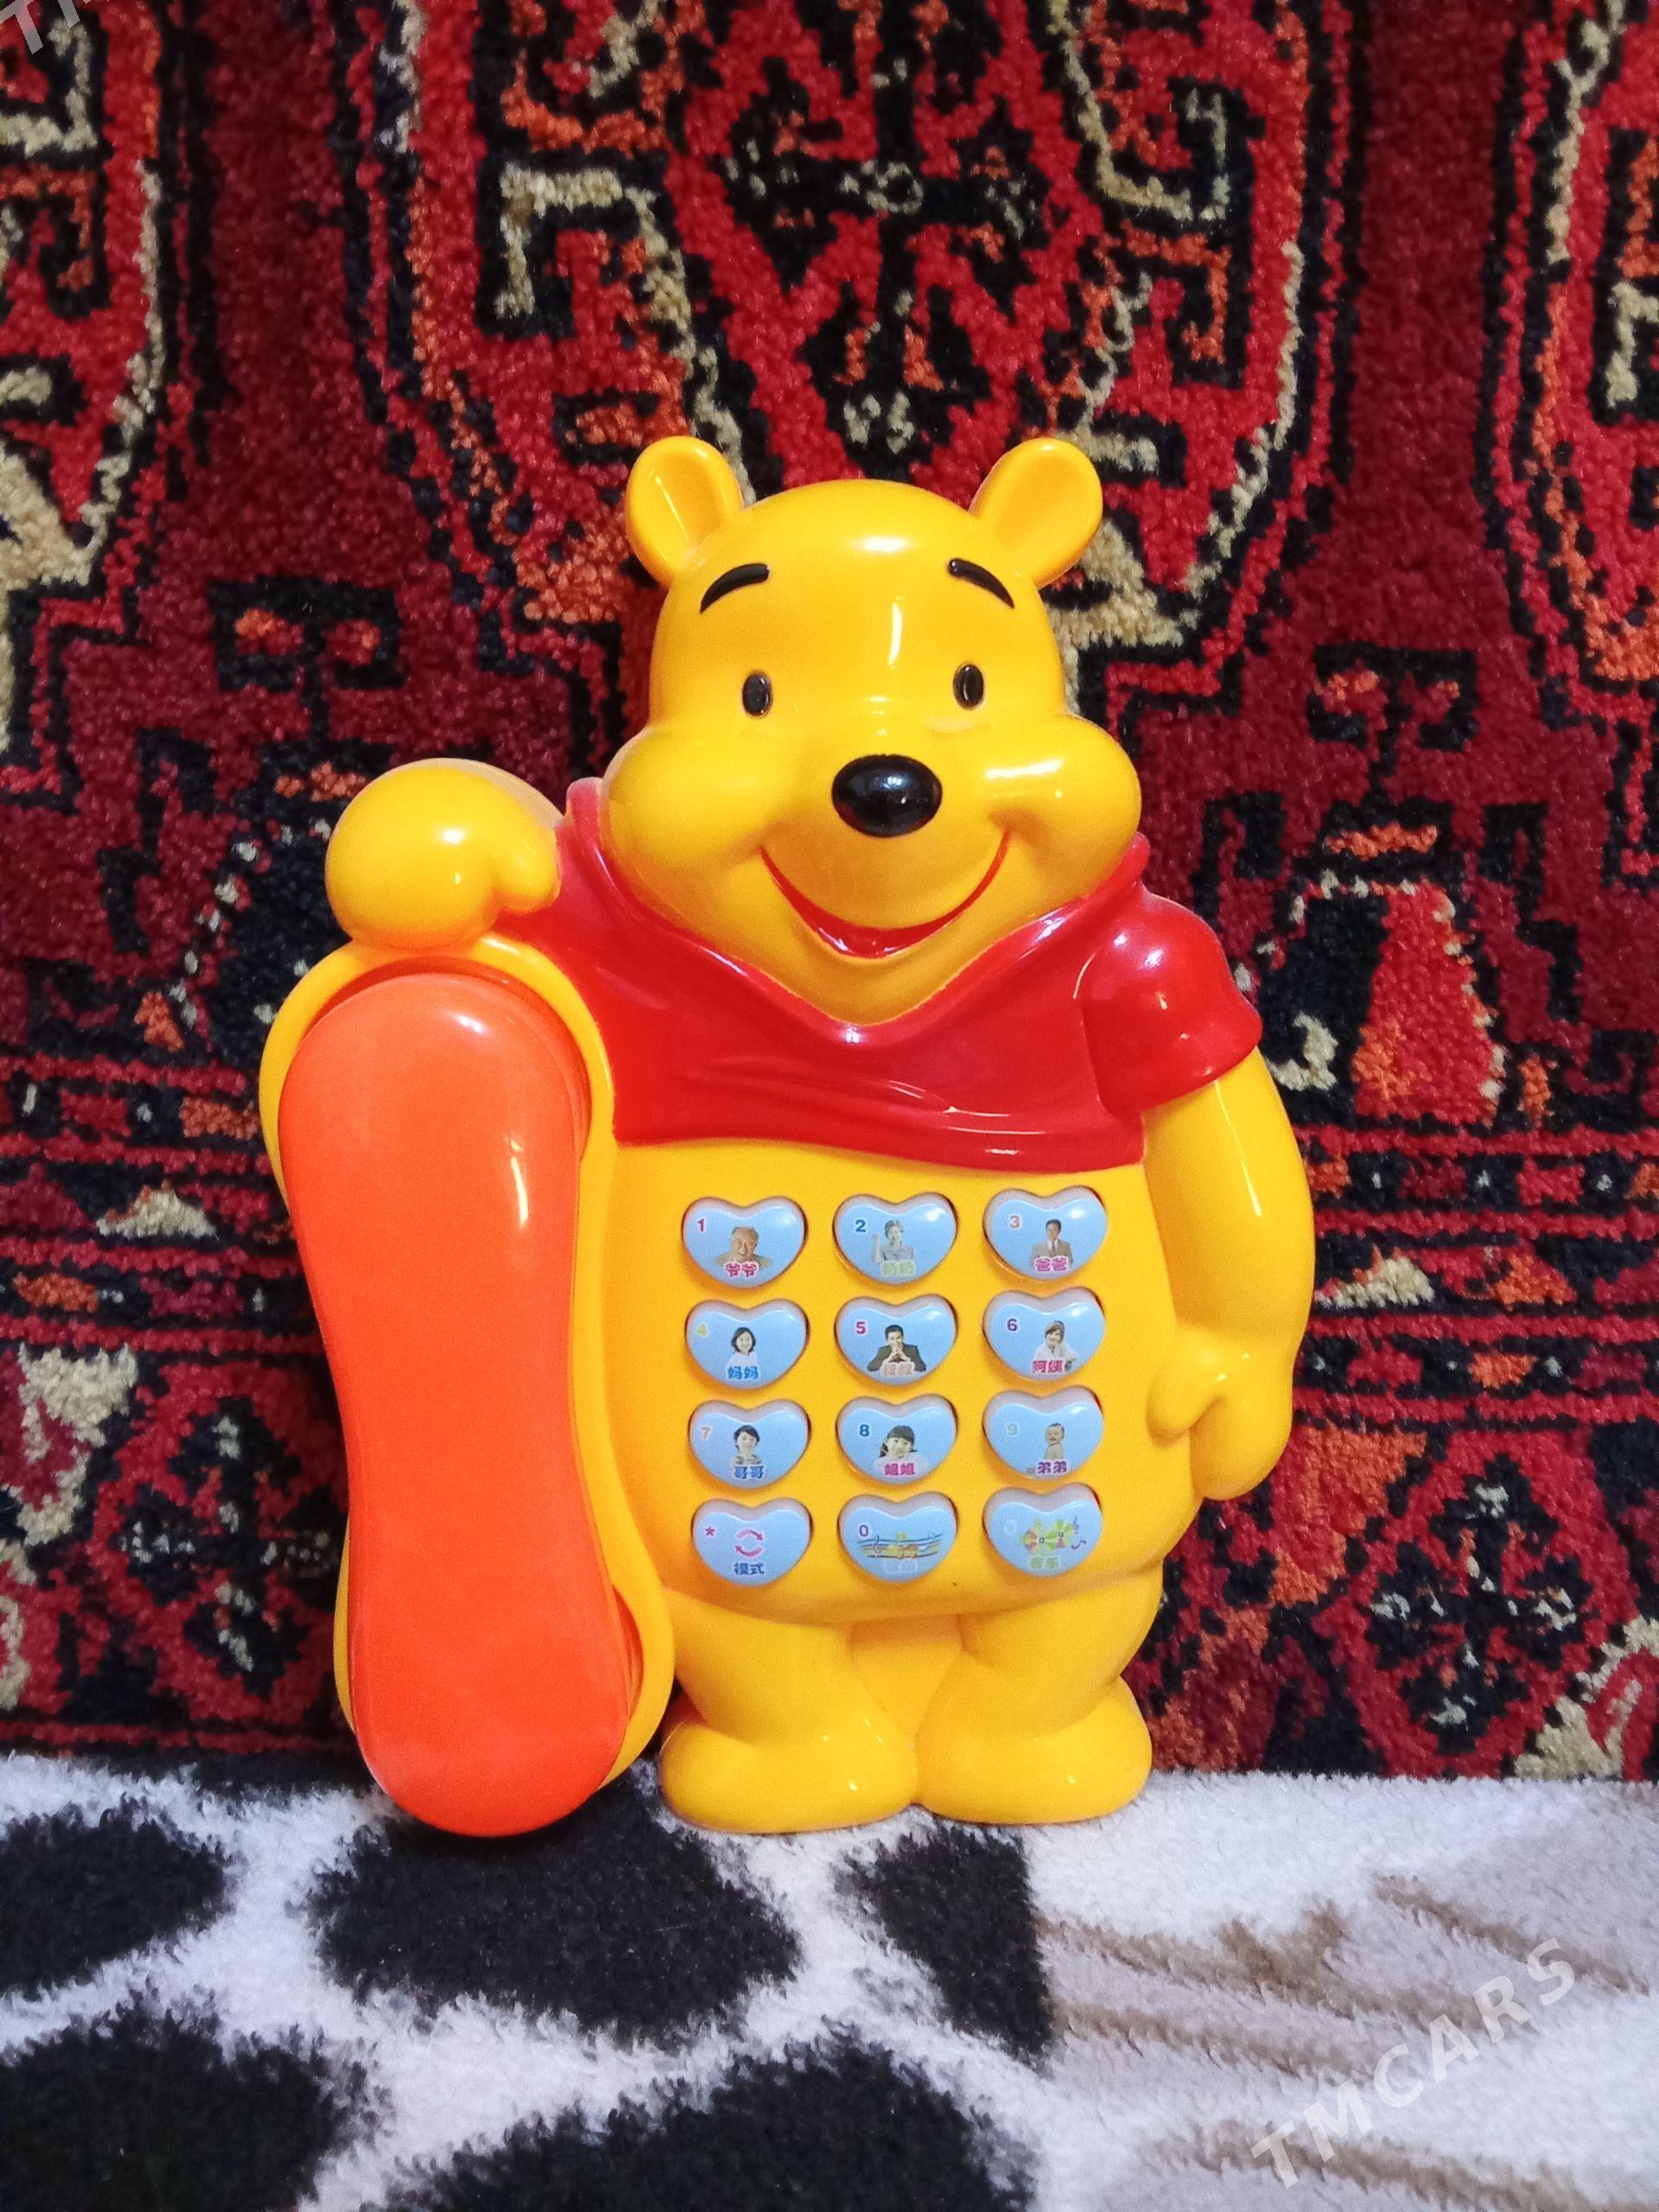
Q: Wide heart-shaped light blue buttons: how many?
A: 12